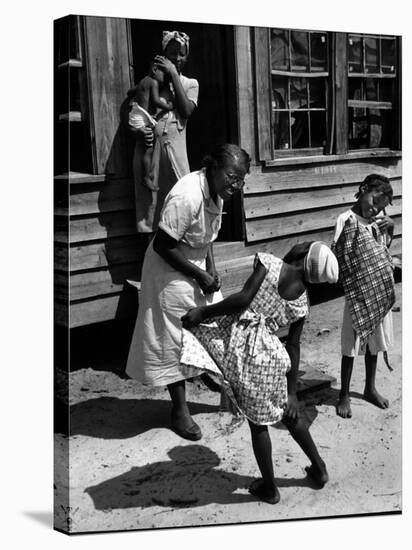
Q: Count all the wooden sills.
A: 2